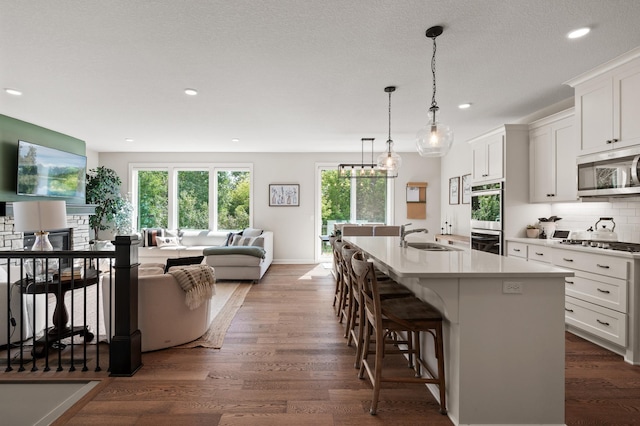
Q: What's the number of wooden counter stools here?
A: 4